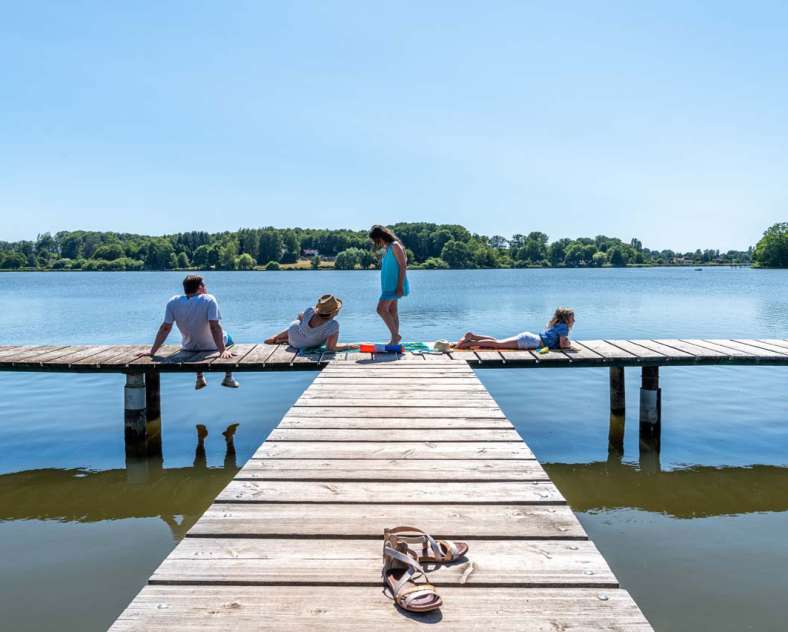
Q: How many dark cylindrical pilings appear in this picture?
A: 4